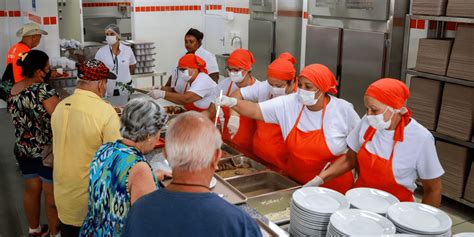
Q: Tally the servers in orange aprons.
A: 5